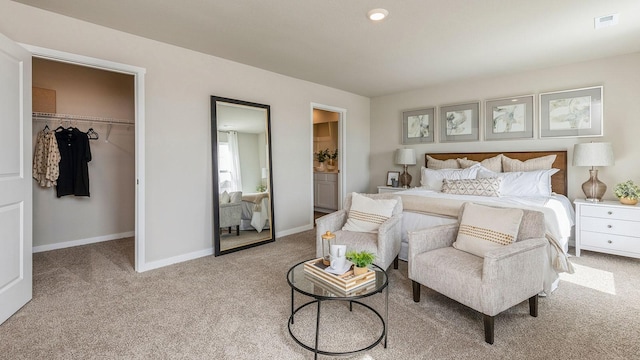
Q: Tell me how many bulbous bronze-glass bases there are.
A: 2